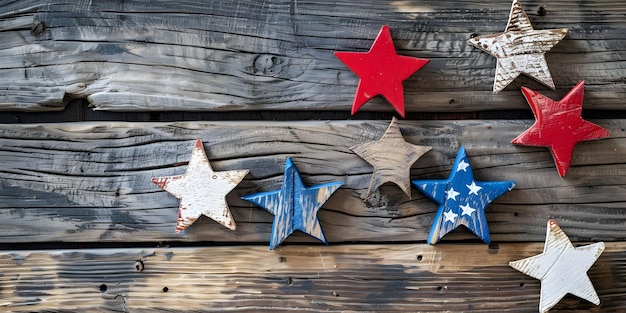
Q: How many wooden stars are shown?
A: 8